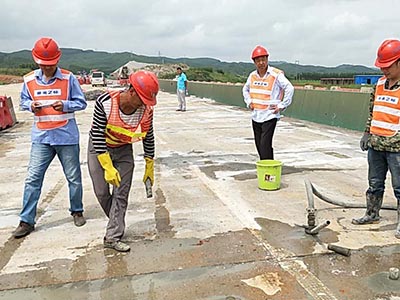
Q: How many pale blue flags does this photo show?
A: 0